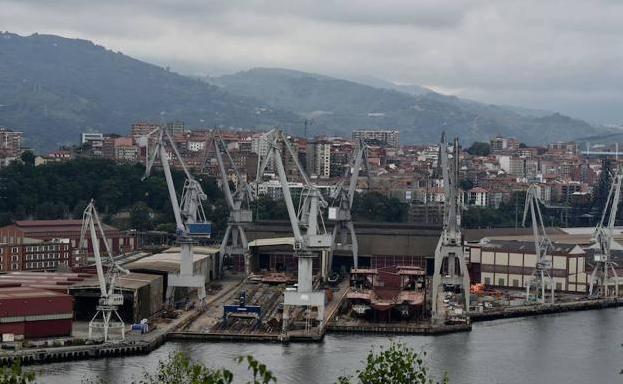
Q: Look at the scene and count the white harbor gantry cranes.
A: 8